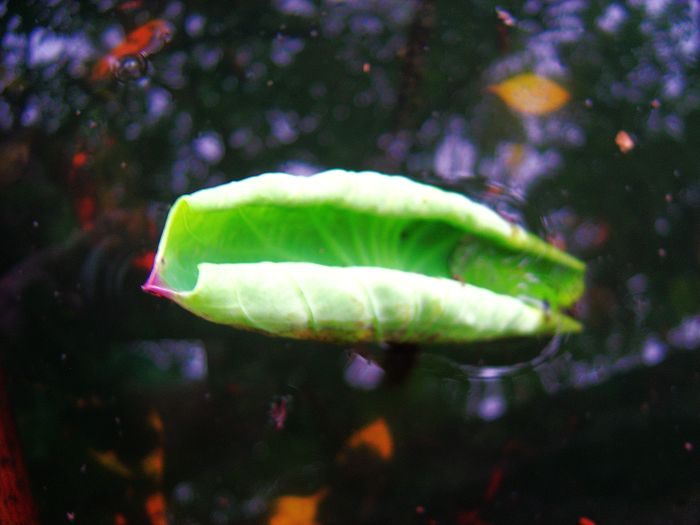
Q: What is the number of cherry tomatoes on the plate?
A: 0